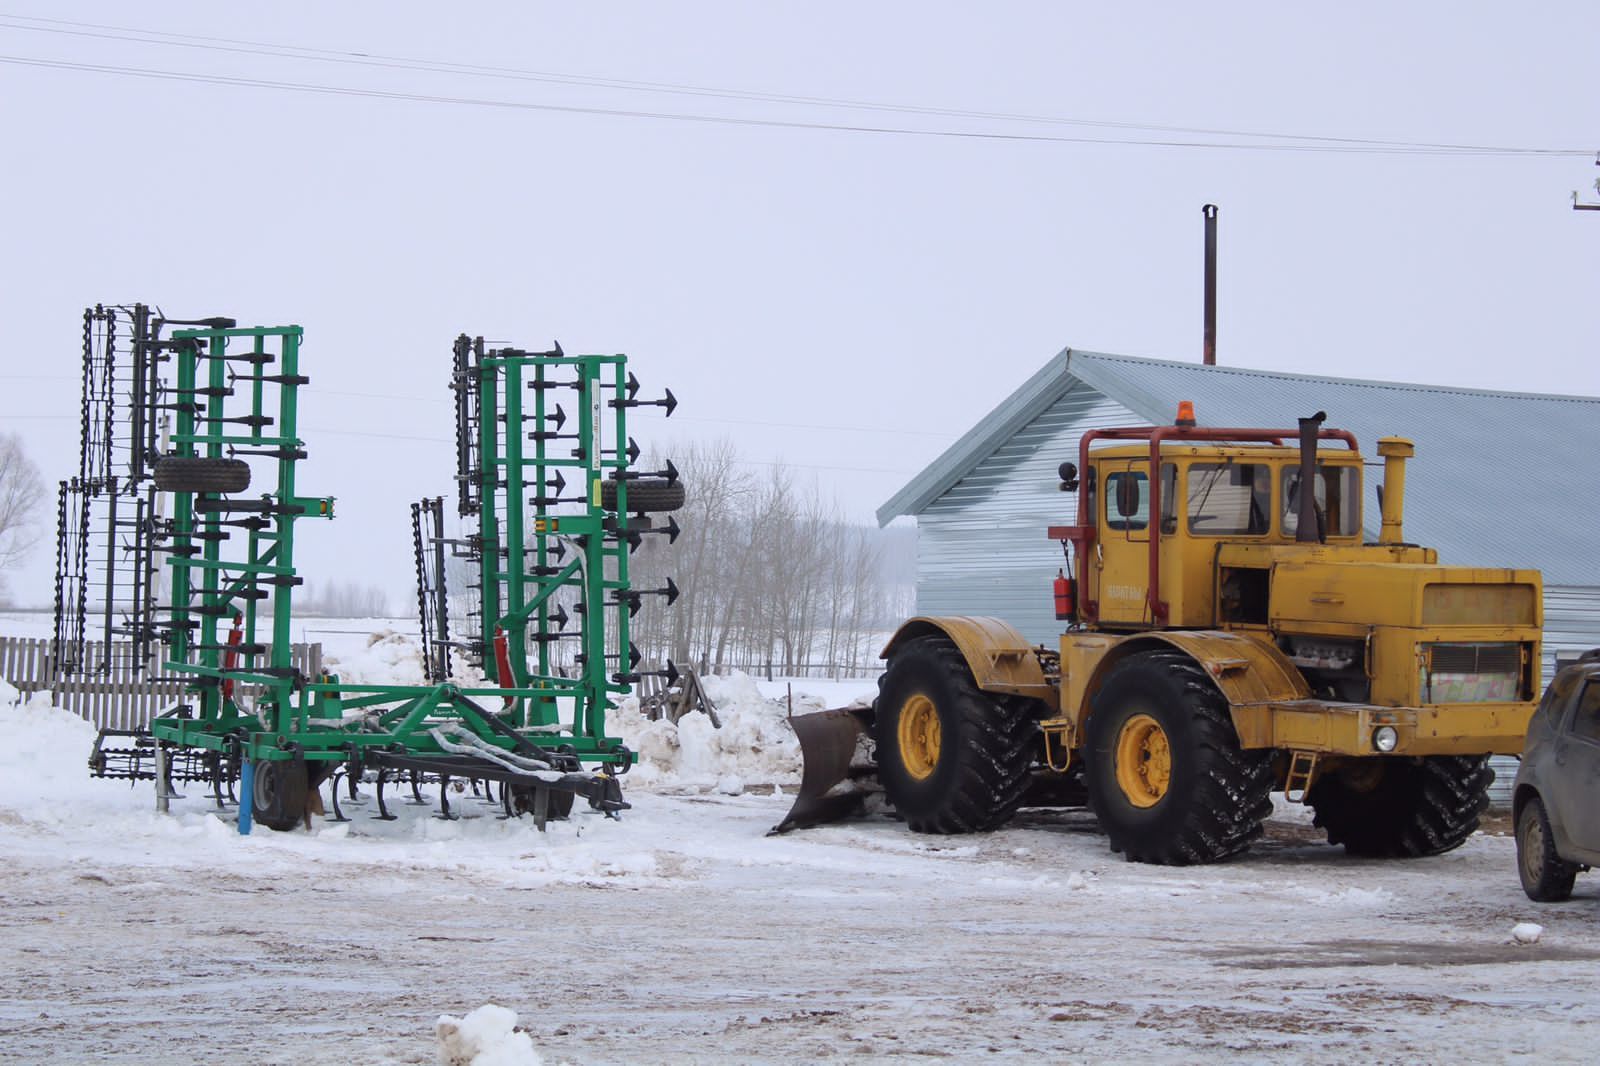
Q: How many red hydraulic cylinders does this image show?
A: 2